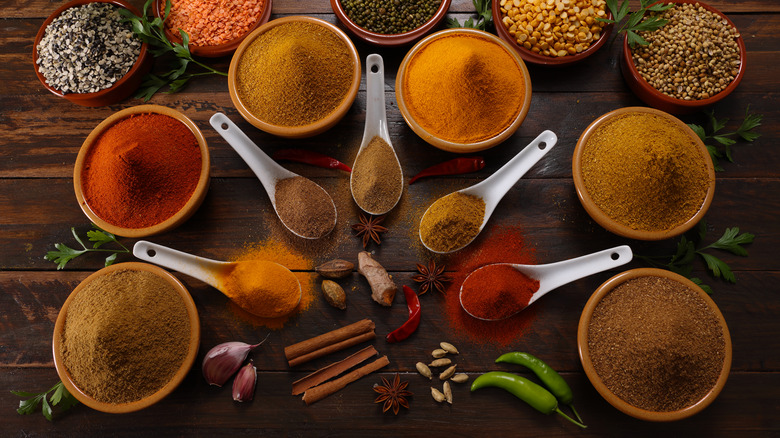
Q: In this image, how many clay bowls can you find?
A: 11